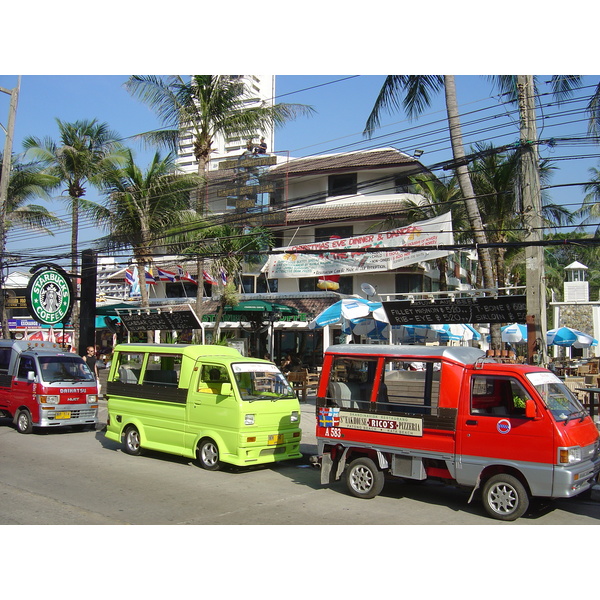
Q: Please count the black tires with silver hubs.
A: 5